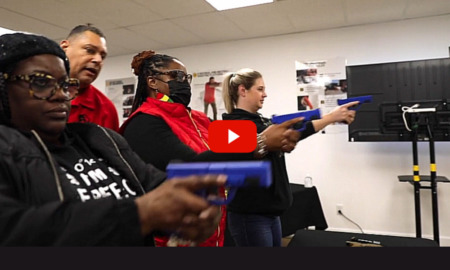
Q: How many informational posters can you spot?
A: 3